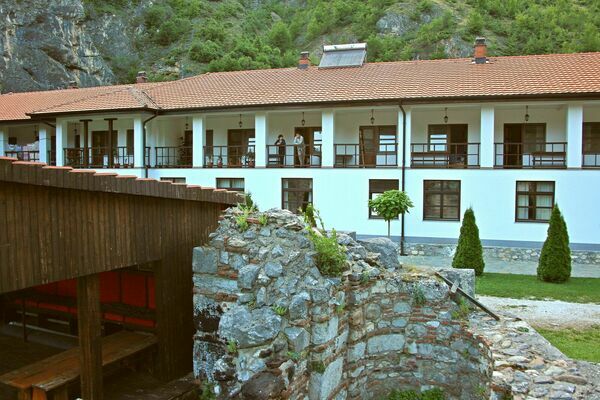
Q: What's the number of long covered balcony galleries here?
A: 1